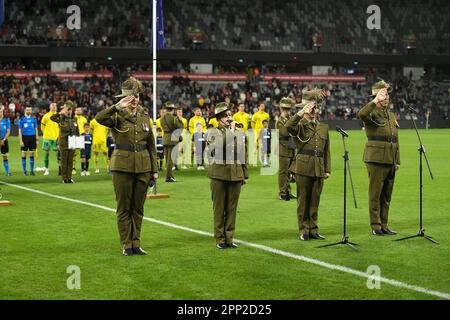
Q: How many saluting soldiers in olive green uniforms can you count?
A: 4